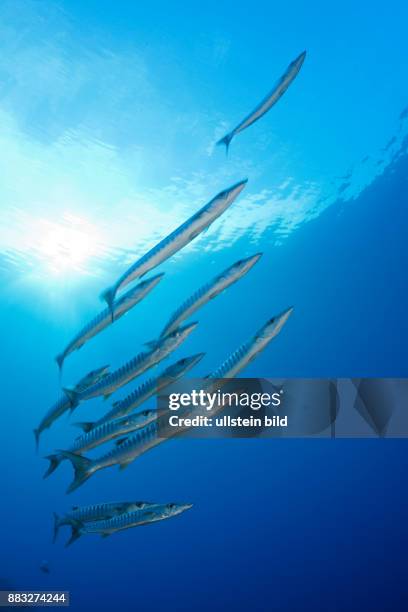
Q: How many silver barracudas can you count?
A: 12